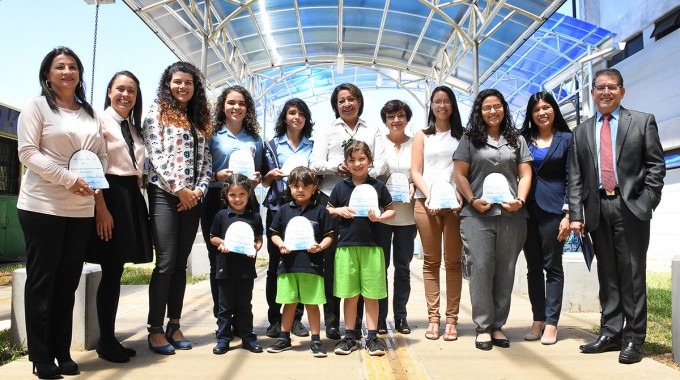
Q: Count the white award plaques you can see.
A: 9